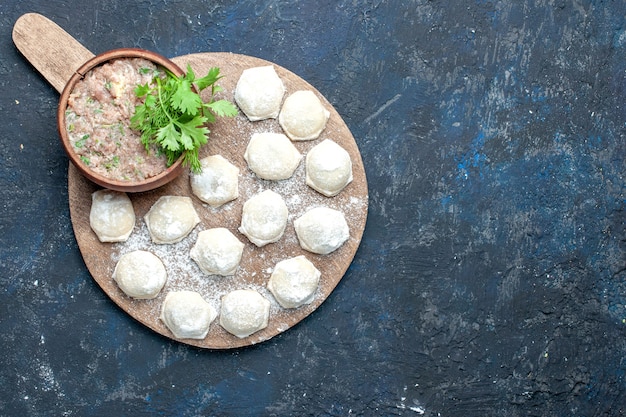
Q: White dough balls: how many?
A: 14